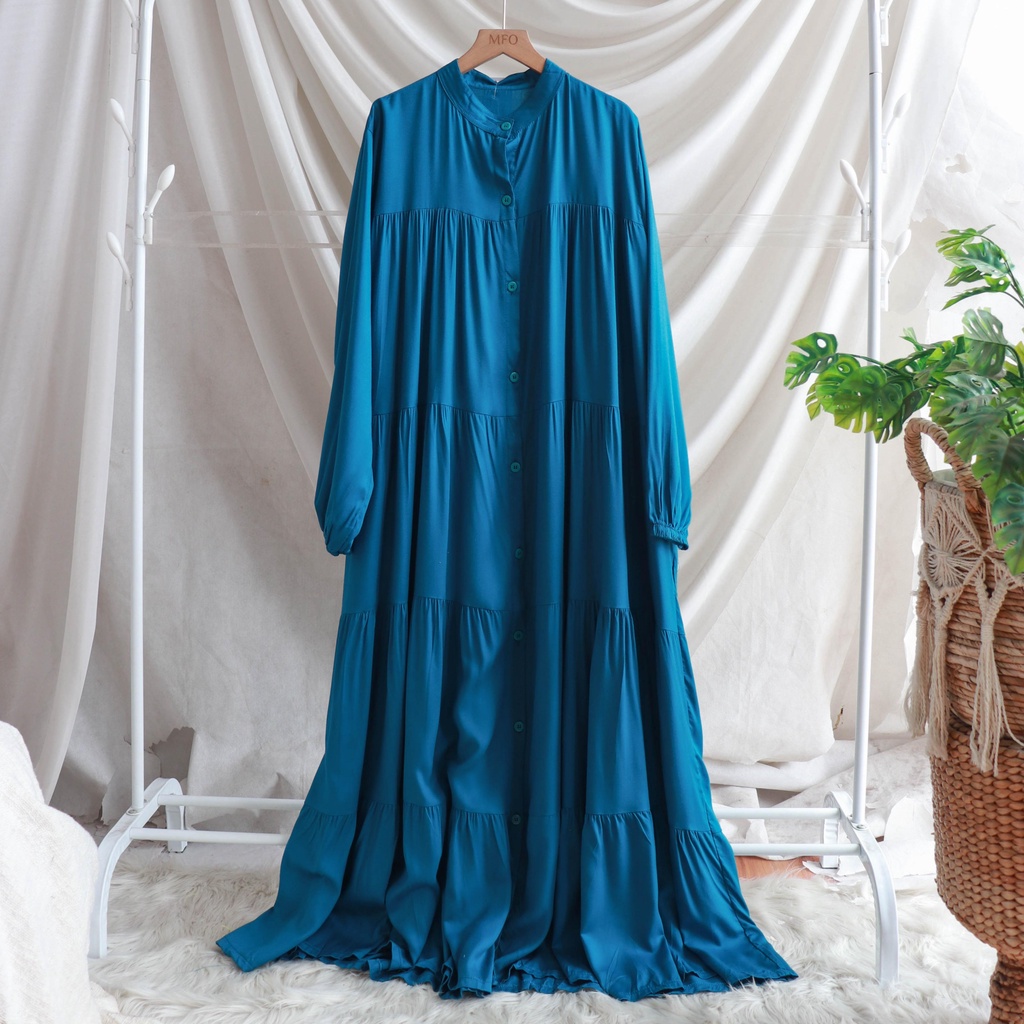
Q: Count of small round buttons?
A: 9